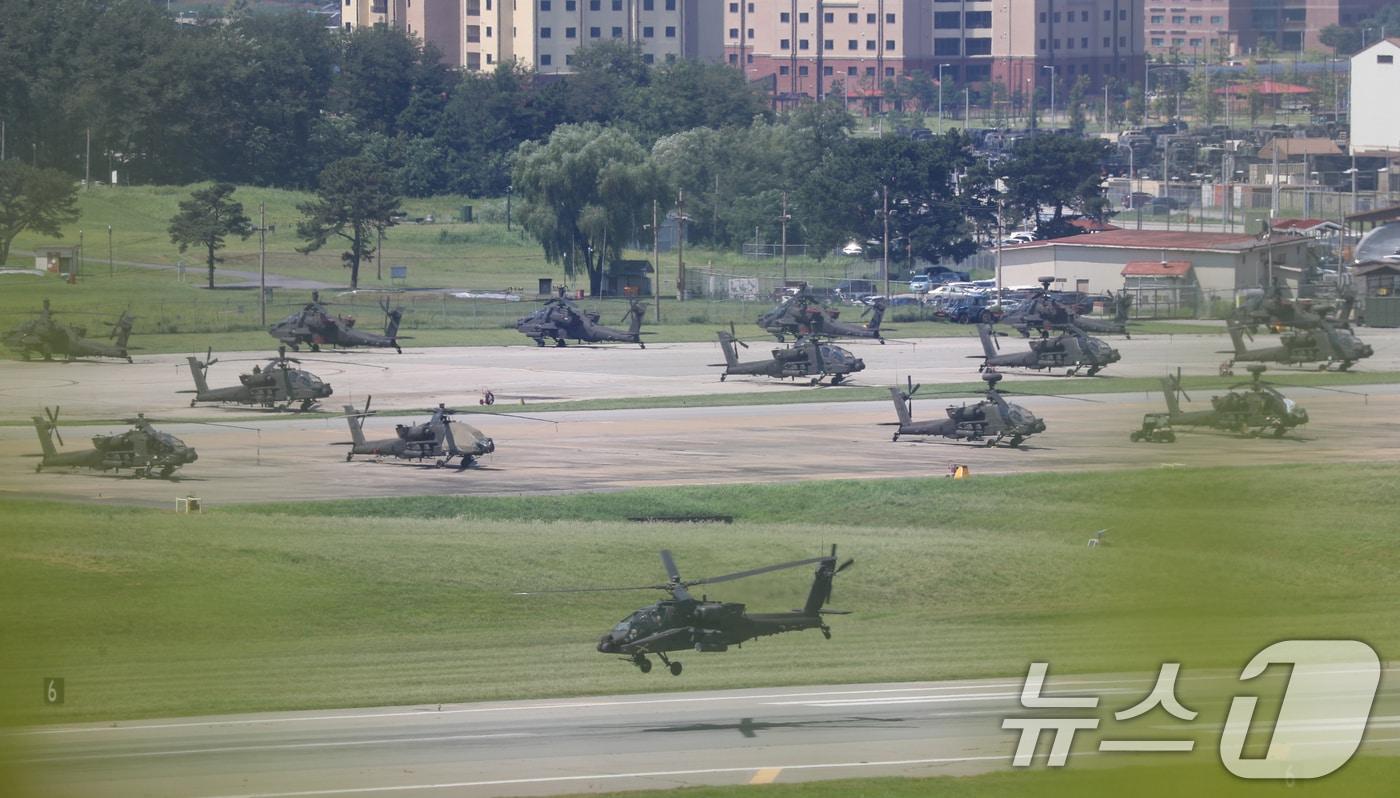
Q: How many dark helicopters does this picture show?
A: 15